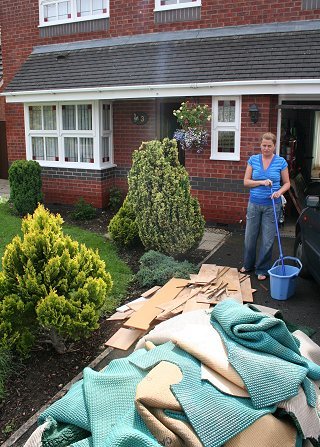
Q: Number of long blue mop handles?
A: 1